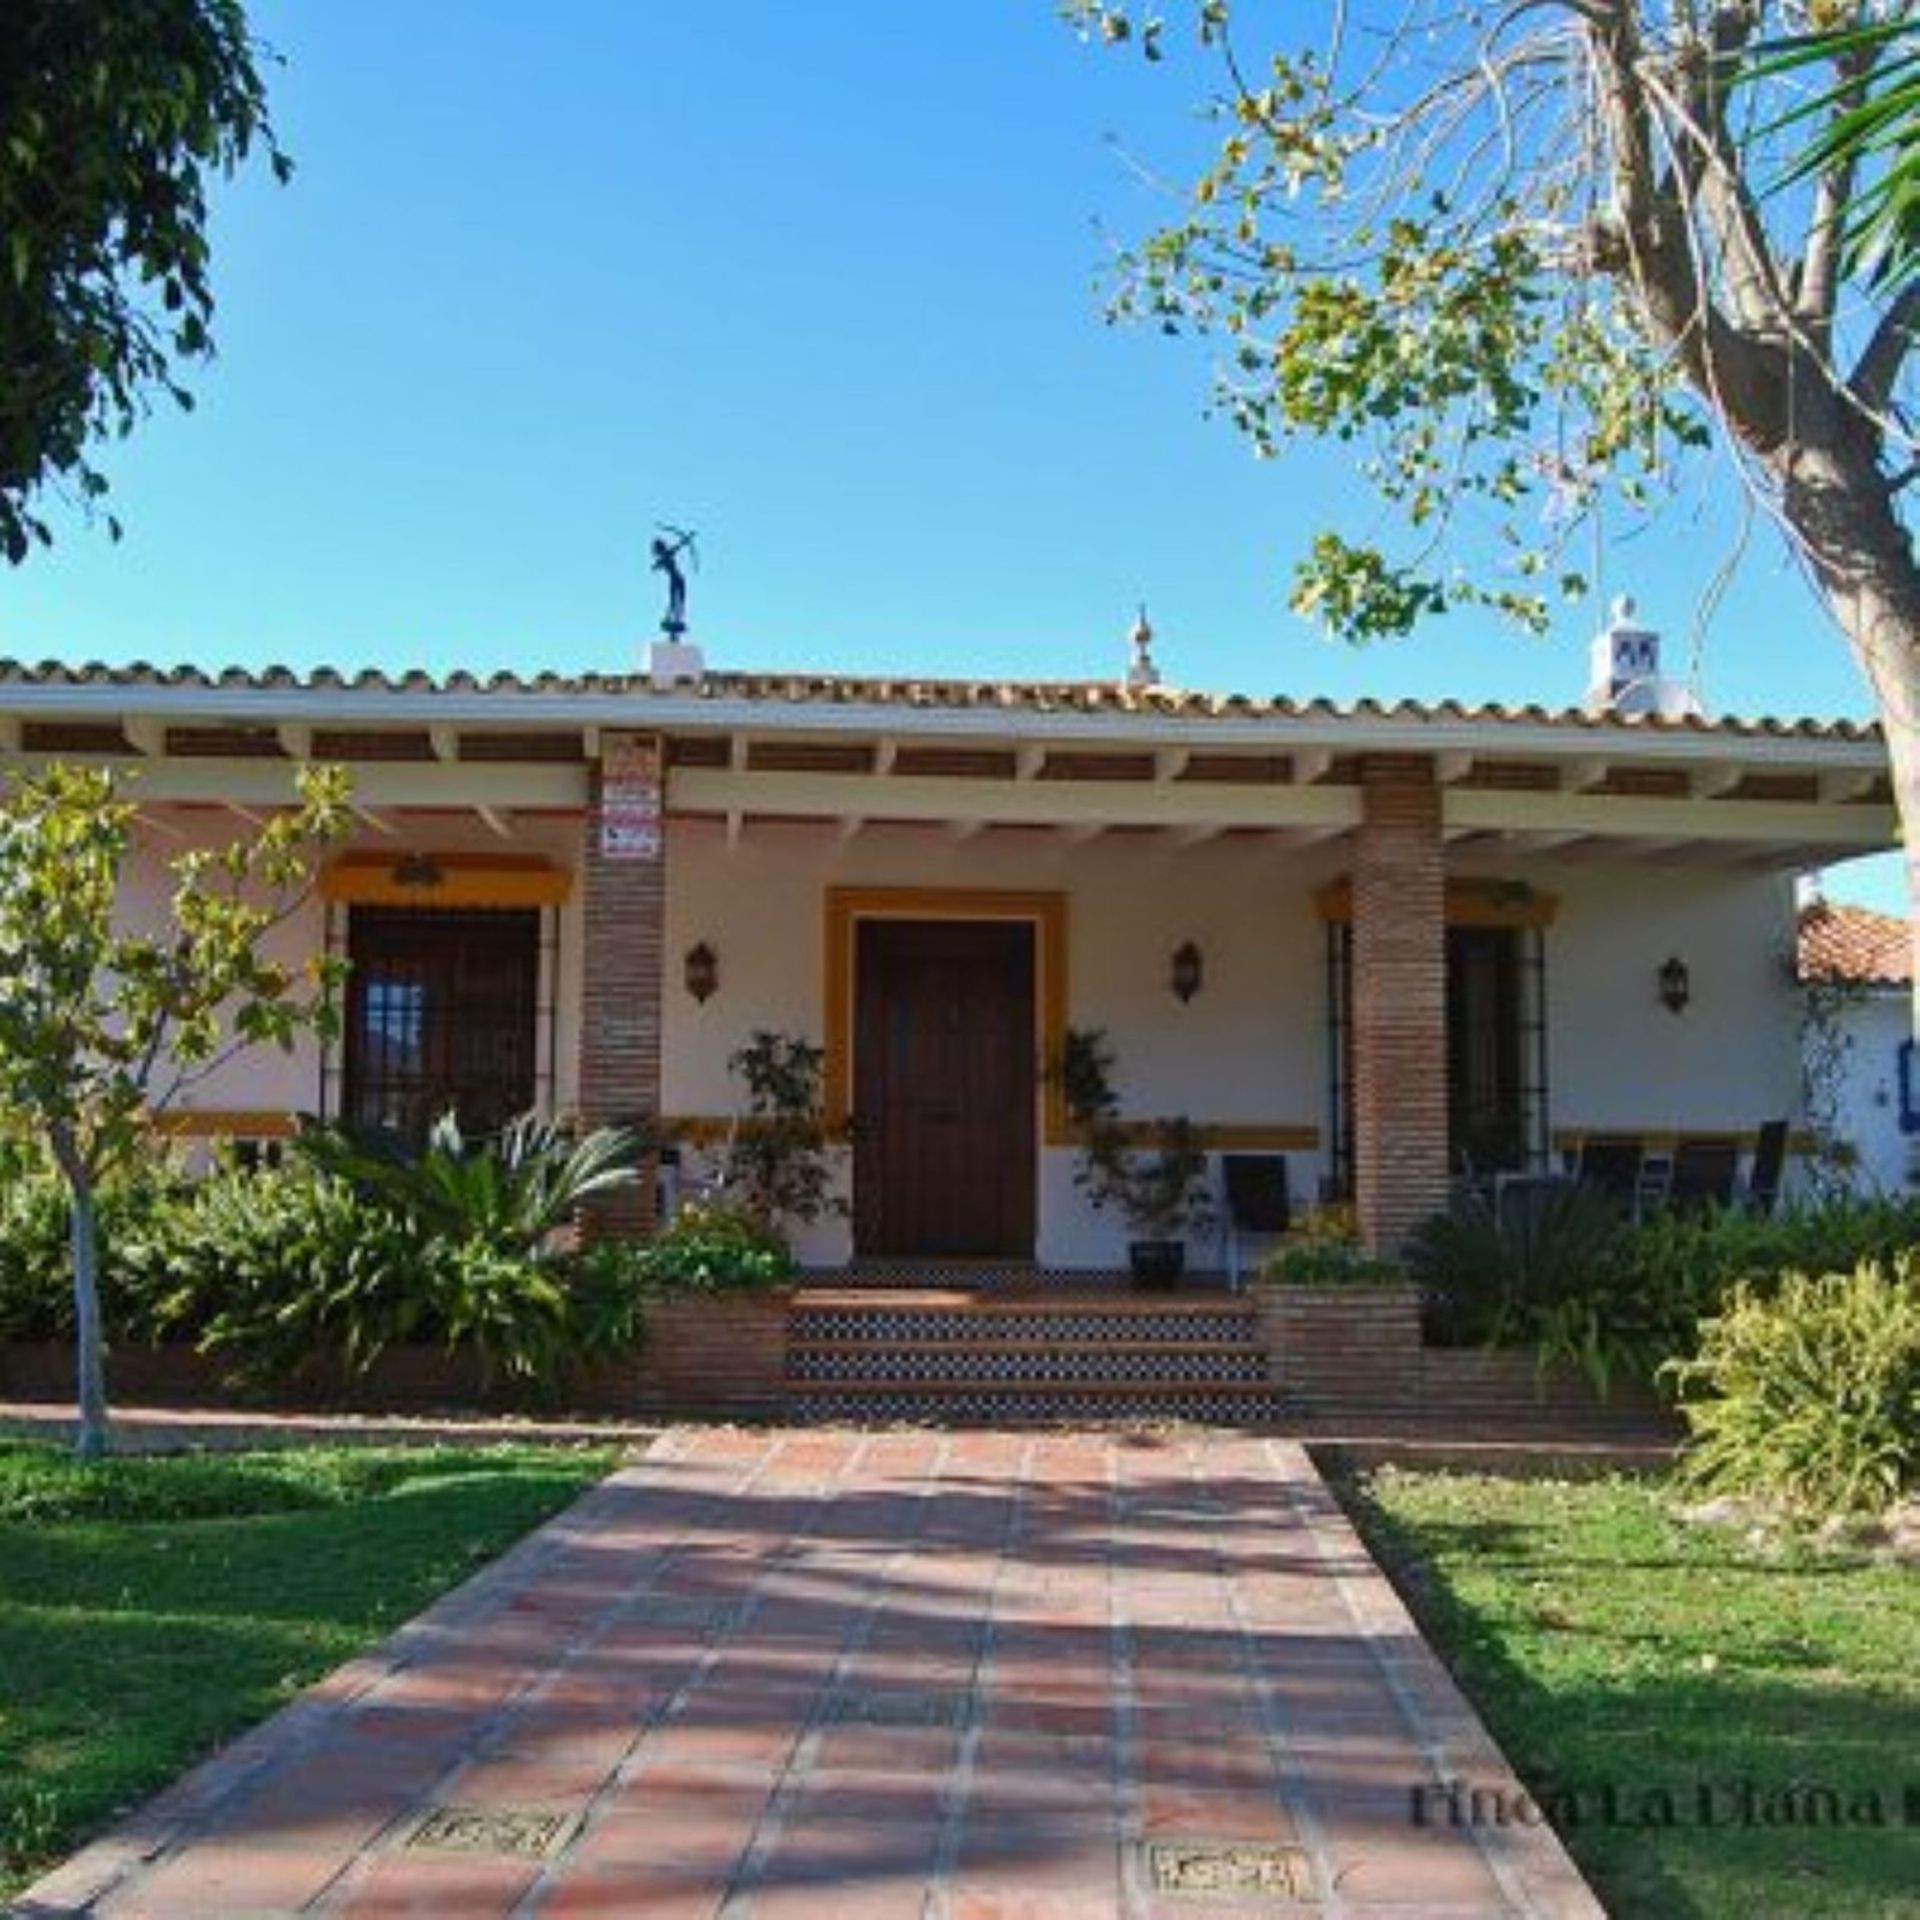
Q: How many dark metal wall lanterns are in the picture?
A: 3